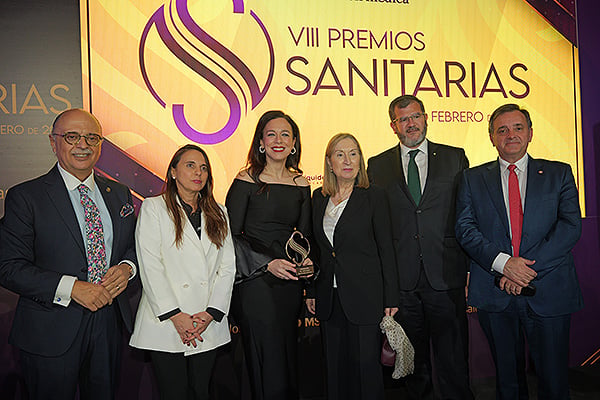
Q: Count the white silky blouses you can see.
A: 1